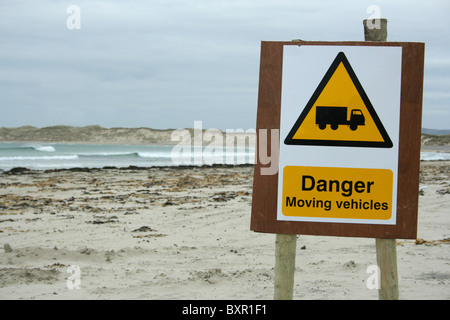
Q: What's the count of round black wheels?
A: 3